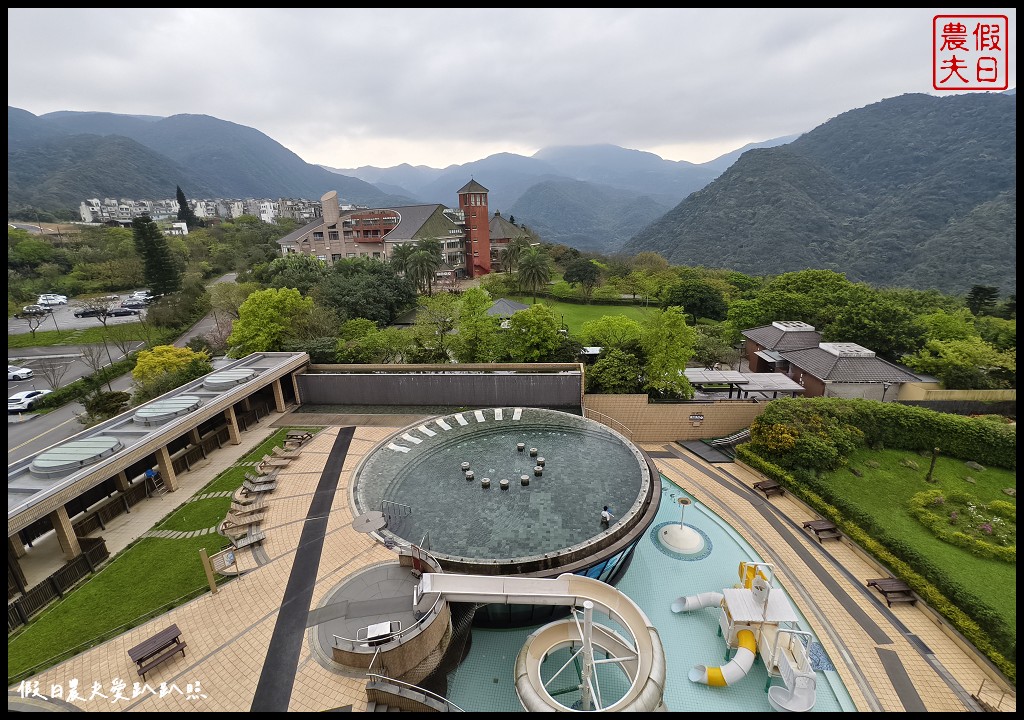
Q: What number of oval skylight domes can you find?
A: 3